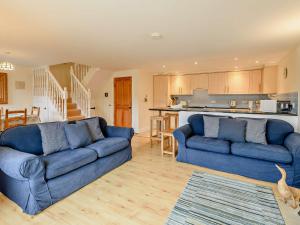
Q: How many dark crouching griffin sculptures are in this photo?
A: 0